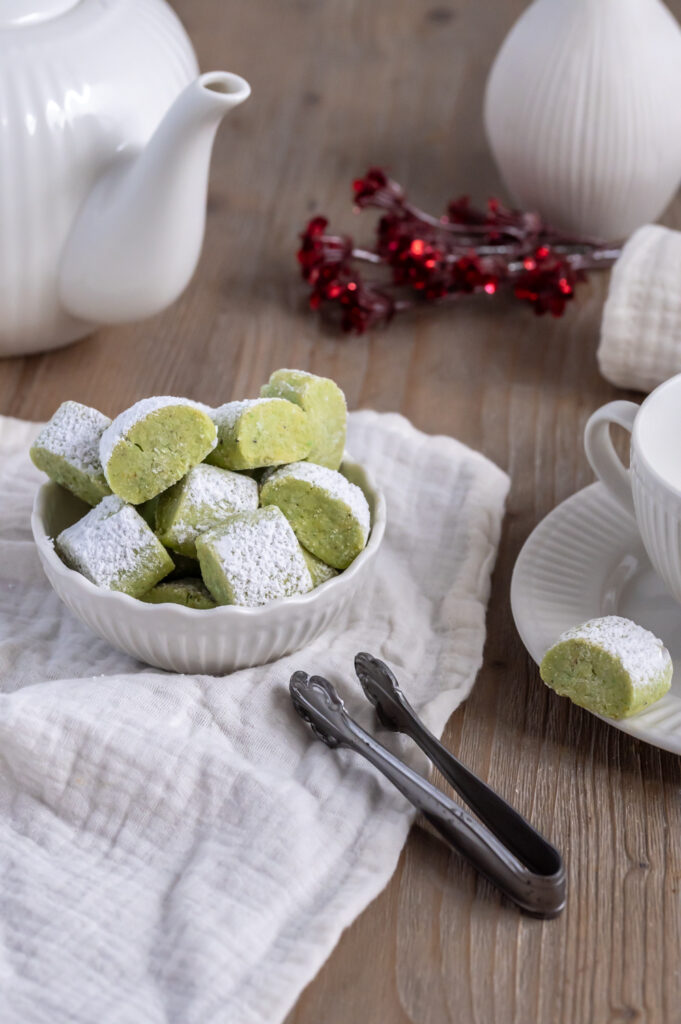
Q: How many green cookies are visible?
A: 11